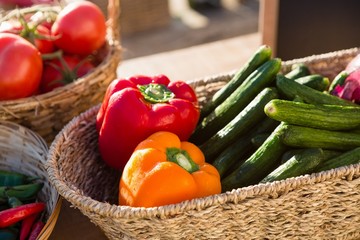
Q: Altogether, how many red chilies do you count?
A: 3